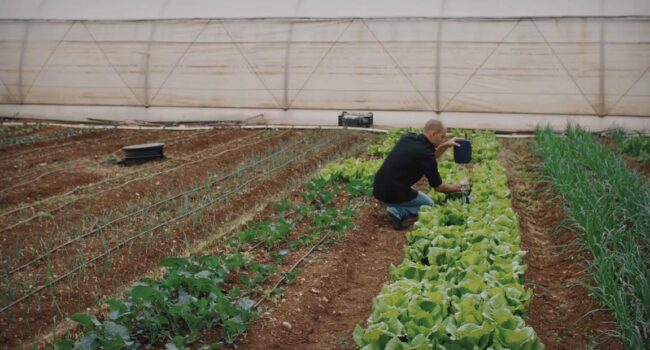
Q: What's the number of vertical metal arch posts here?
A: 5